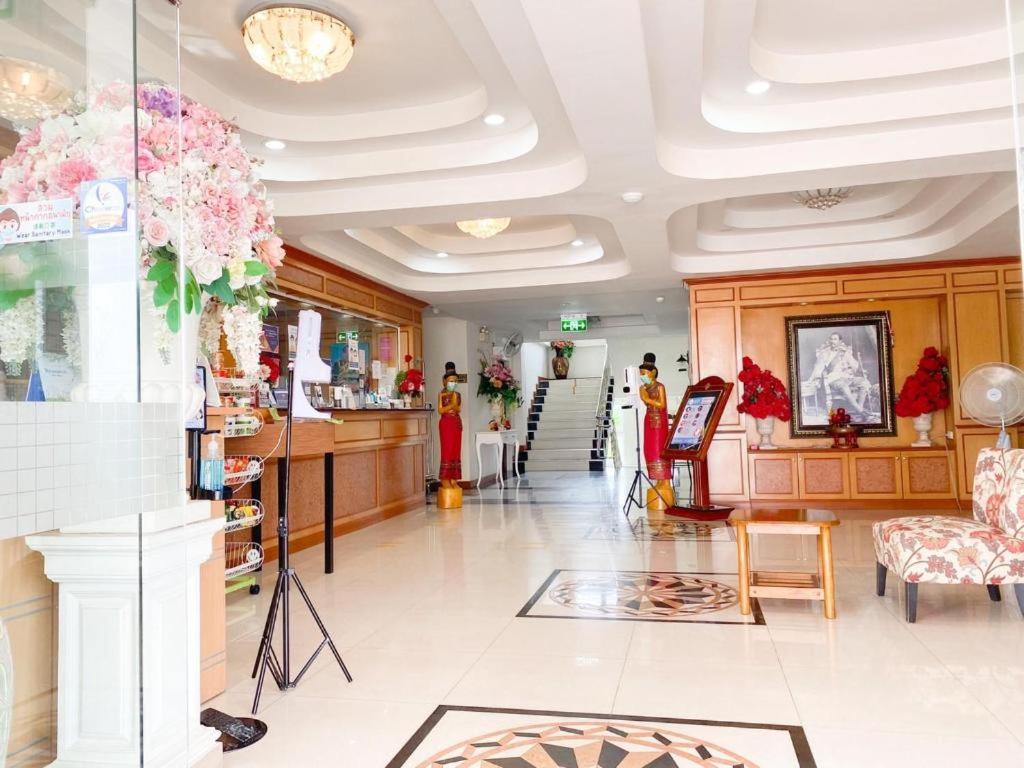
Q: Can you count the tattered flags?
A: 0